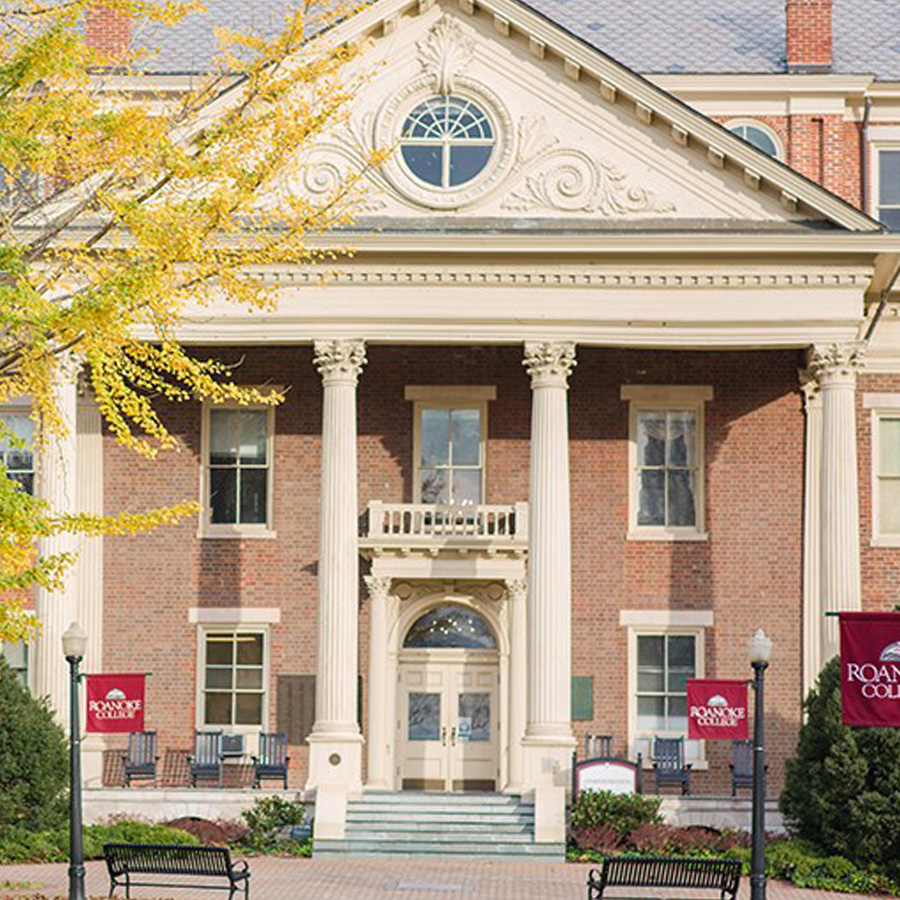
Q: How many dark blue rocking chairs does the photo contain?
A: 6